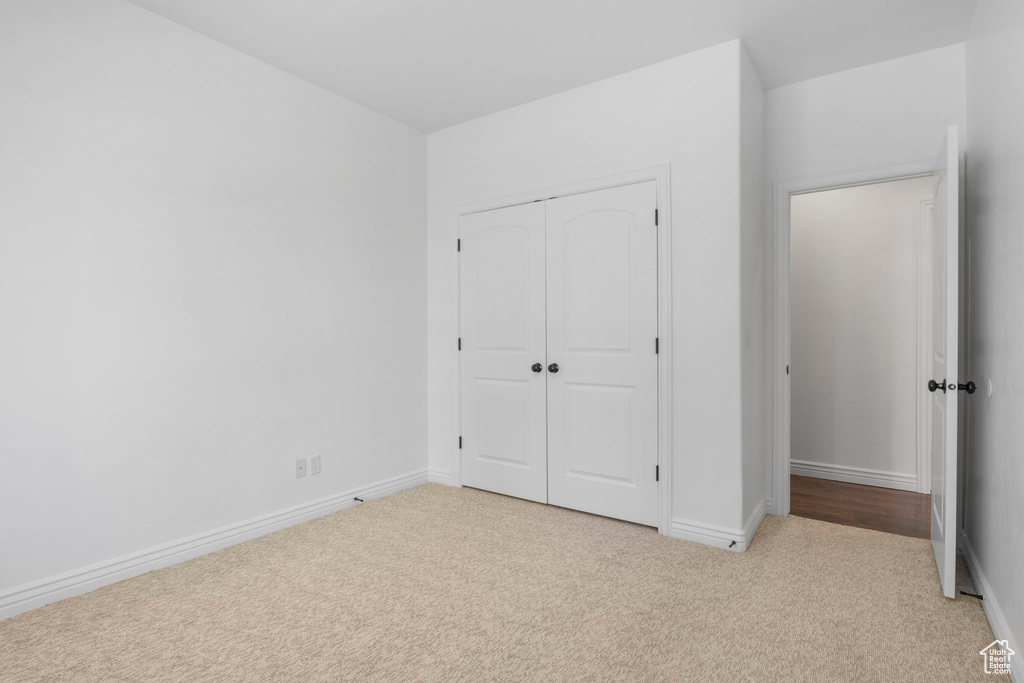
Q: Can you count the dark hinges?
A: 6